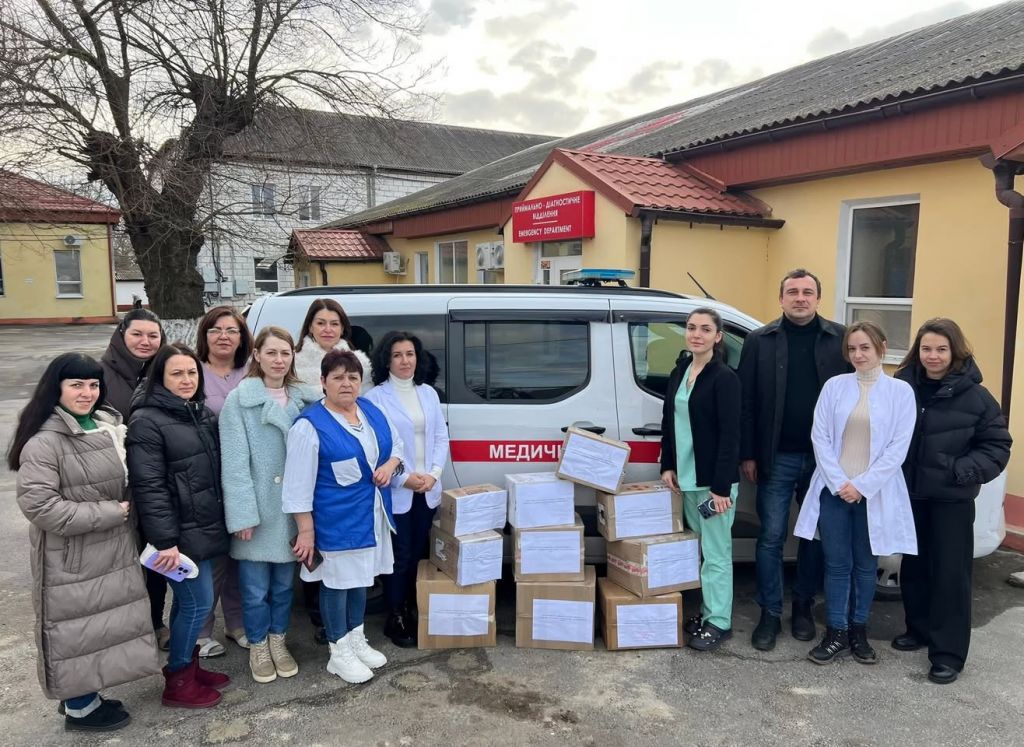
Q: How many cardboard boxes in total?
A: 10